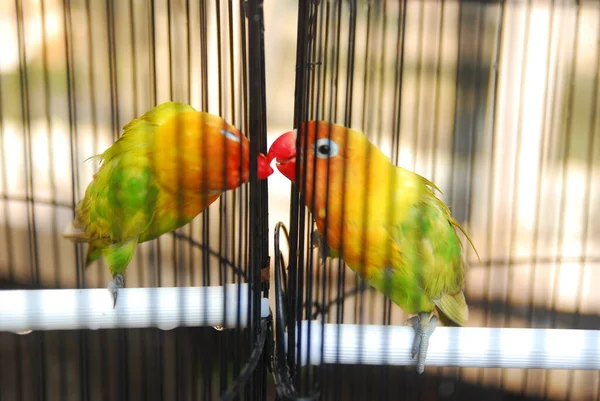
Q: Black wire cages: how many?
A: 2